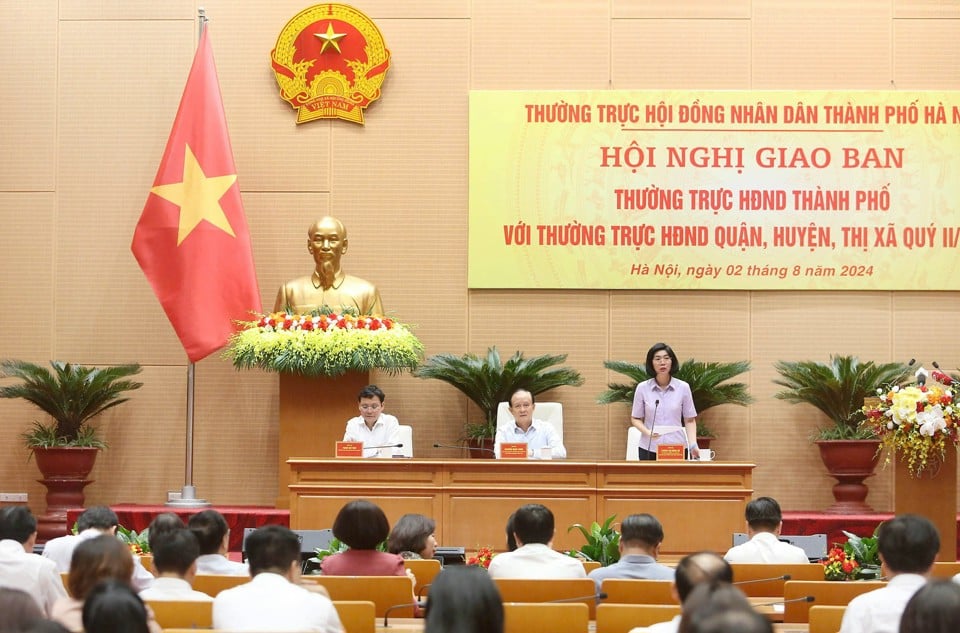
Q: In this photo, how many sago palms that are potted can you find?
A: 4